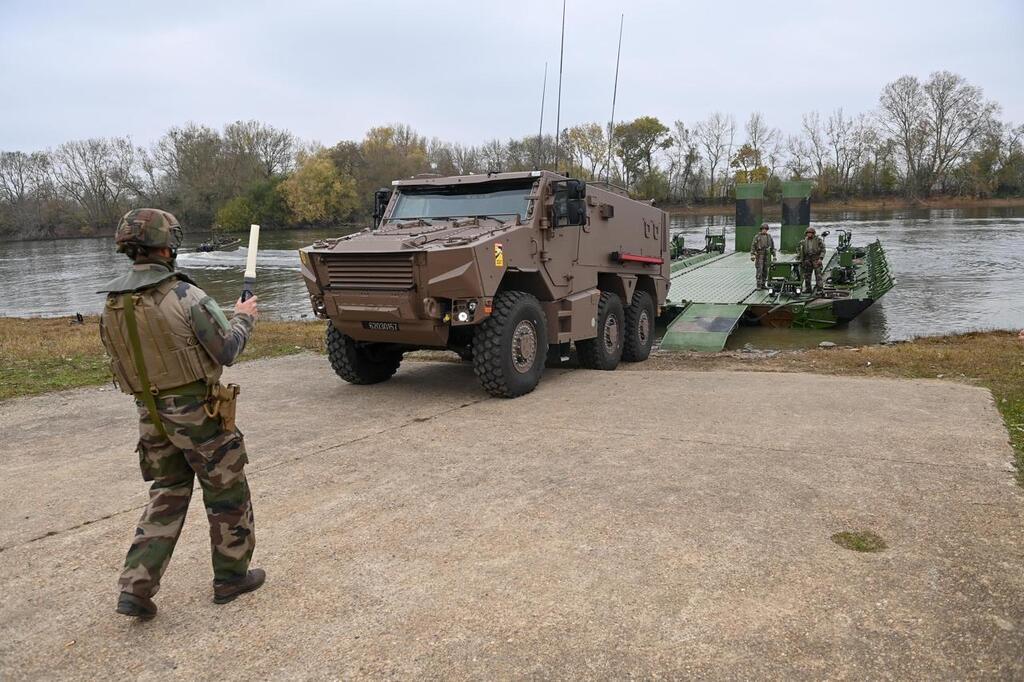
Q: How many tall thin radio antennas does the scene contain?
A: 3